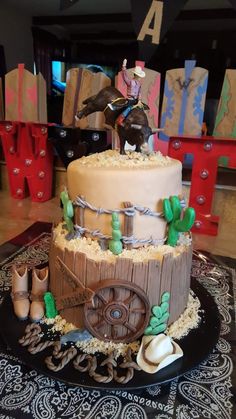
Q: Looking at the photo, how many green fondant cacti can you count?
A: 5